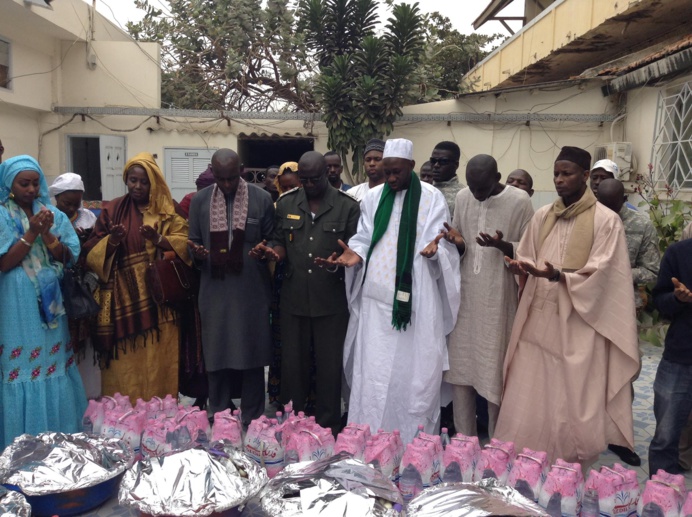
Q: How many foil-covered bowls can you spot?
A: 5